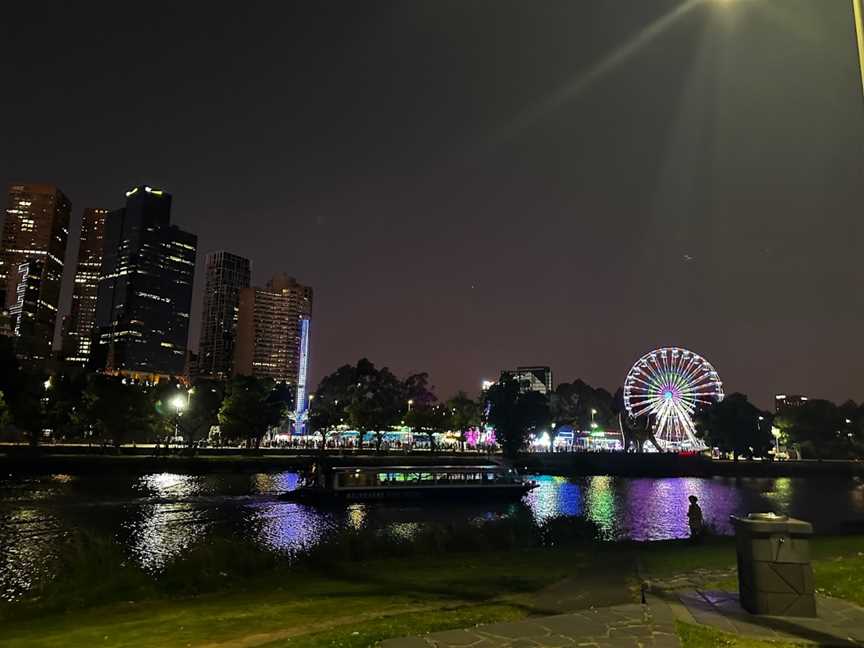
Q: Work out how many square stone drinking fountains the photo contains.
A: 1